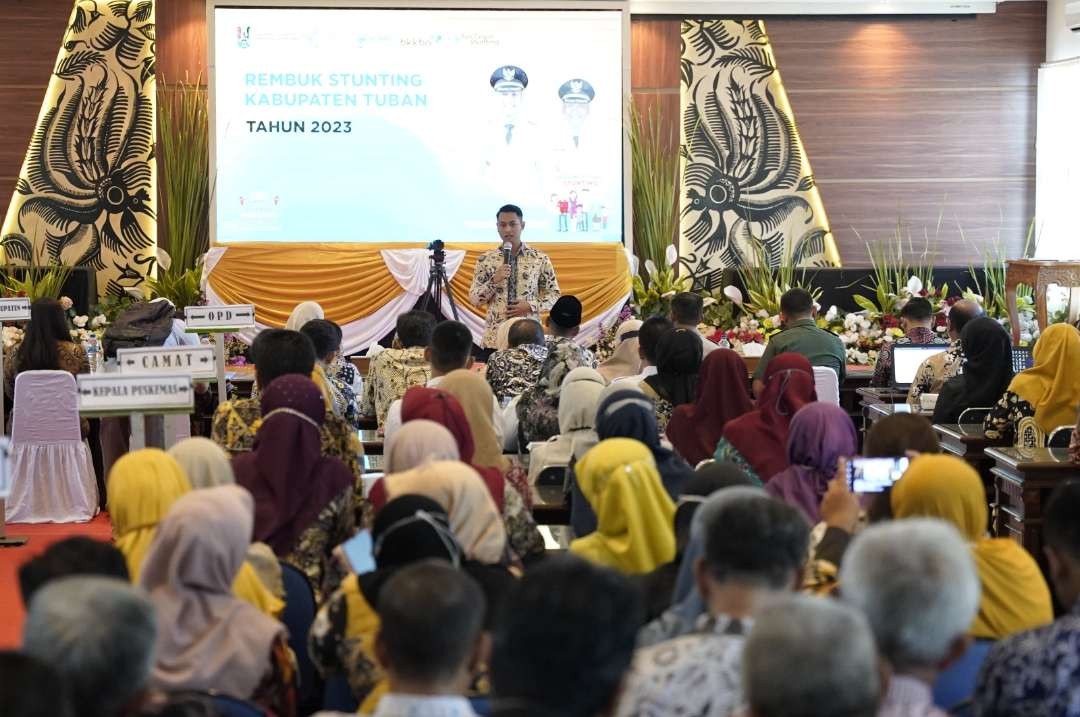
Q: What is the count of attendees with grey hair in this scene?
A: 3